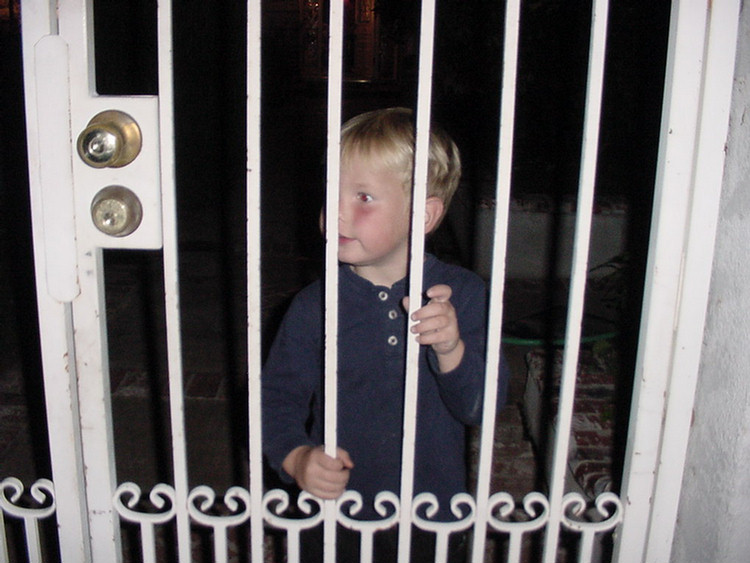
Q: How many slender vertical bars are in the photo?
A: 6